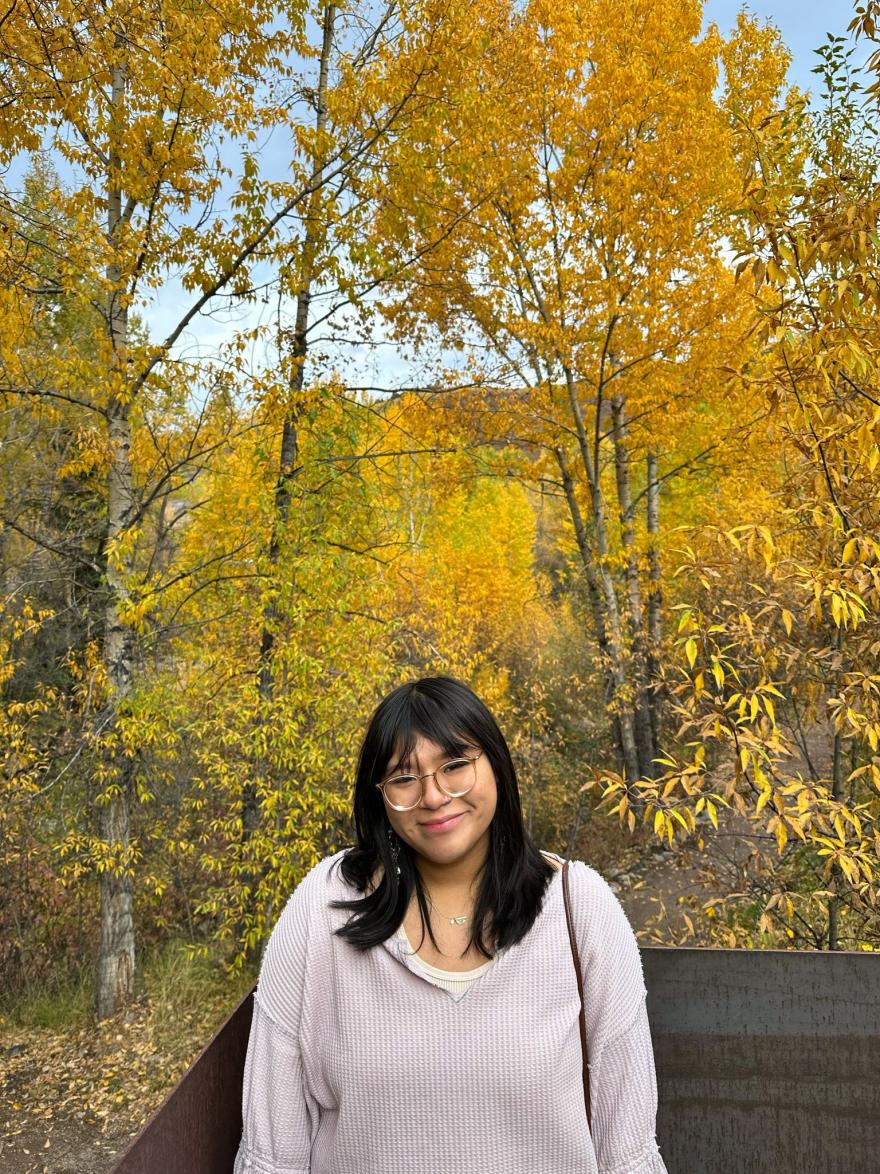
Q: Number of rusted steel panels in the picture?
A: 2